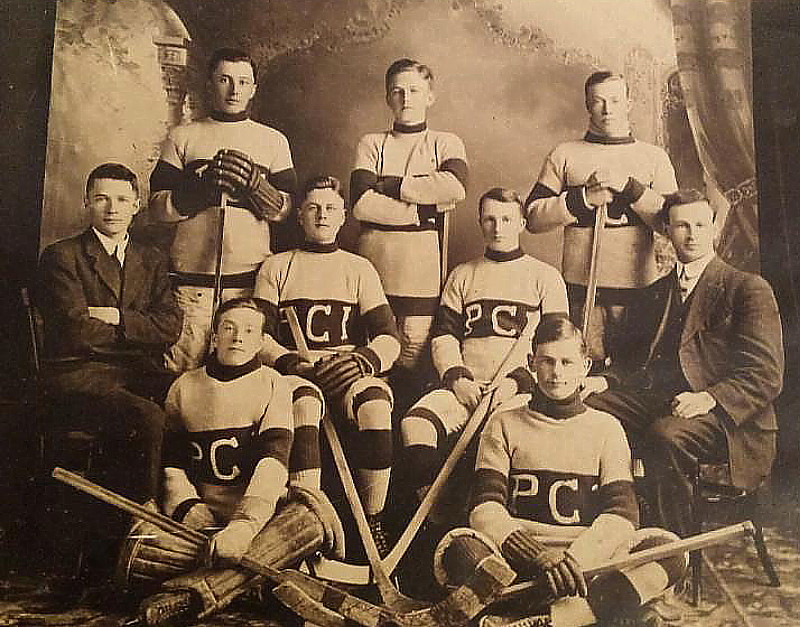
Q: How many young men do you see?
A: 9